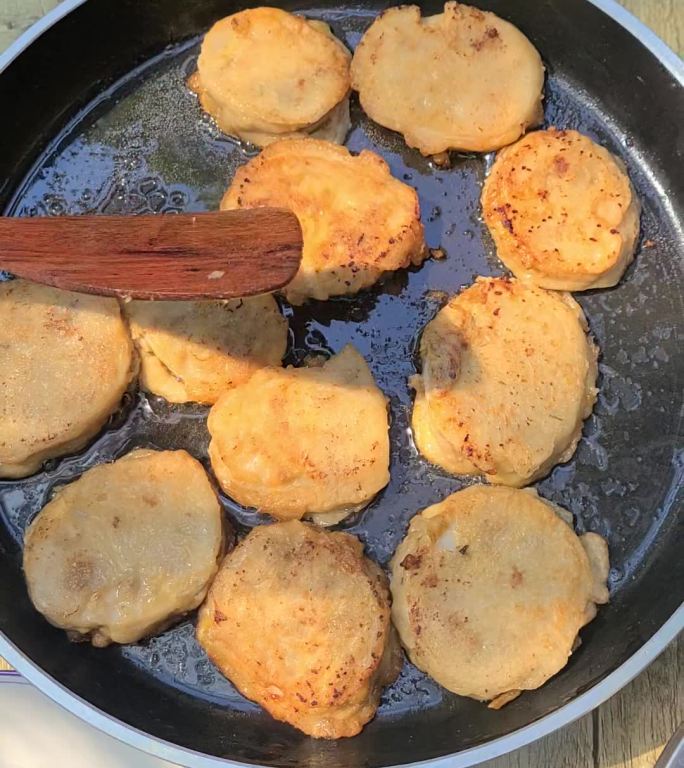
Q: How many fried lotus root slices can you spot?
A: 11